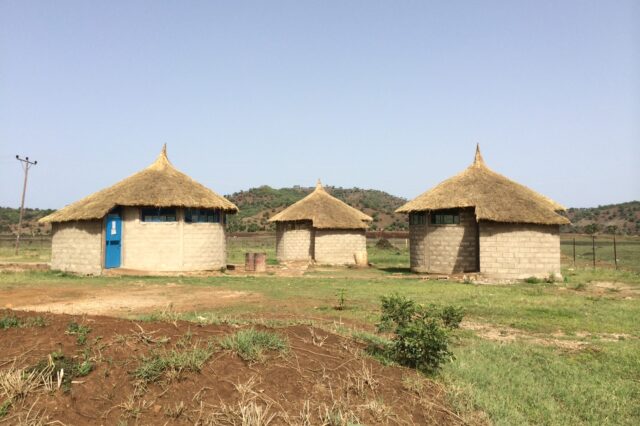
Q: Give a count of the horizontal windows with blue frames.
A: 2